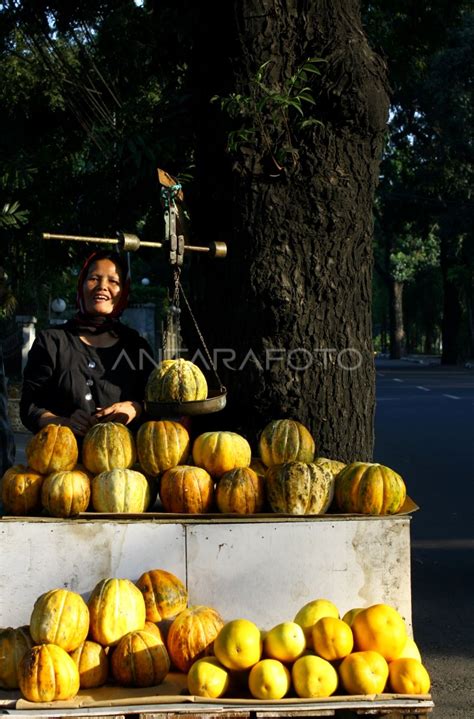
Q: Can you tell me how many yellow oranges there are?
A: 12